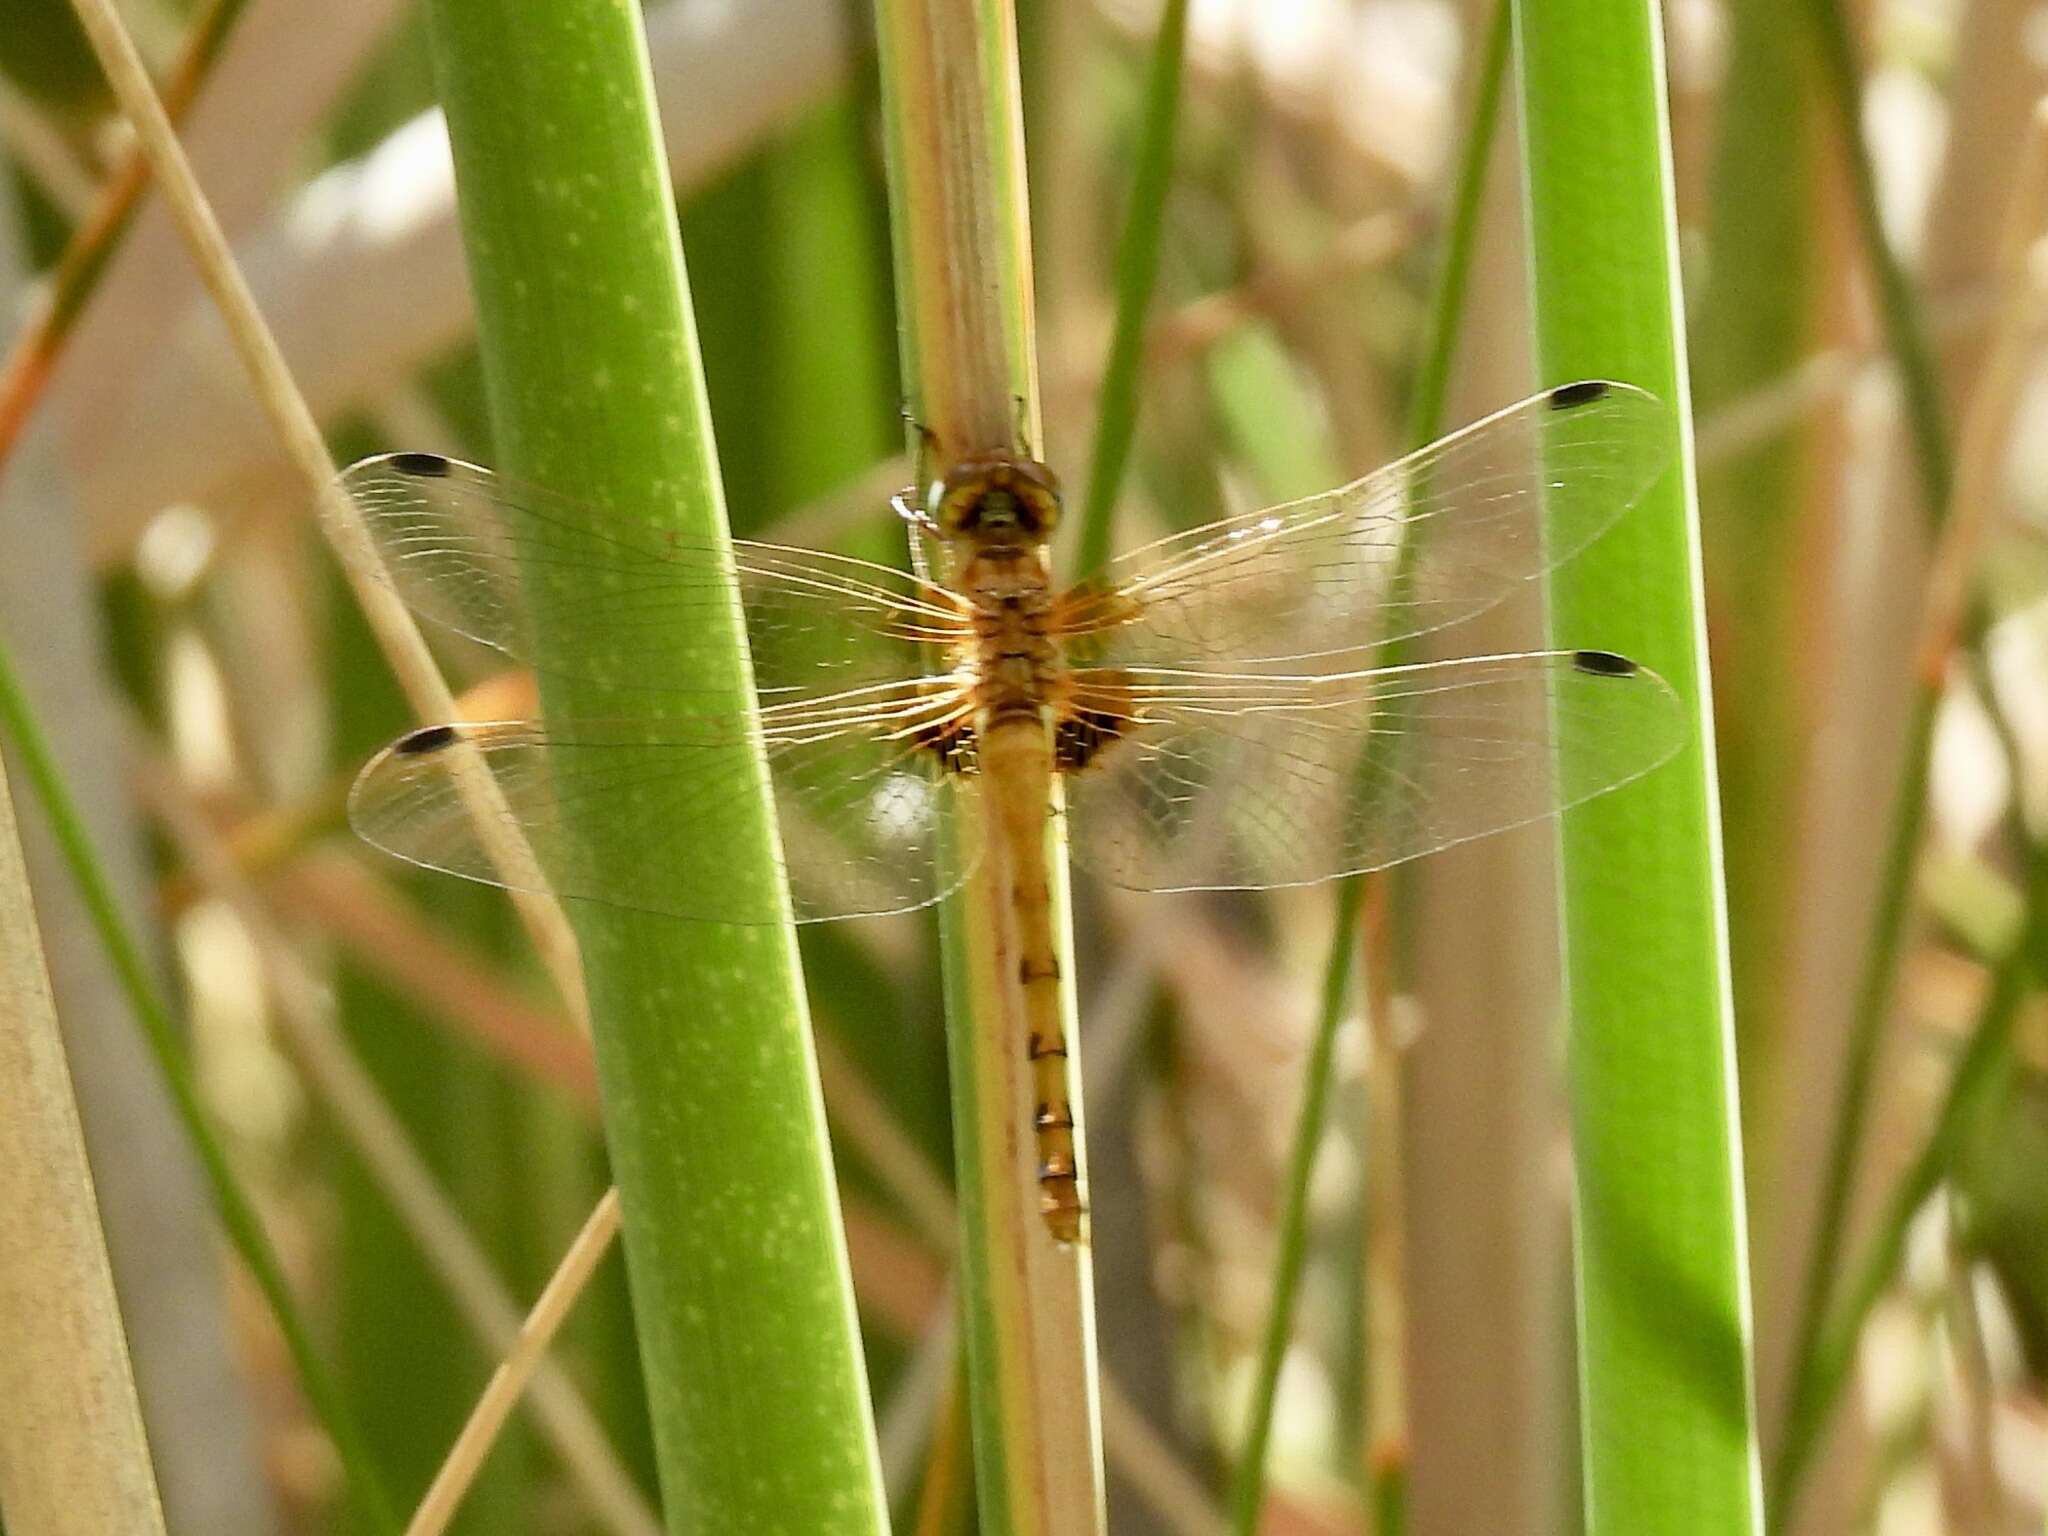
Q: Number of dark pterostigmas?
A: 4